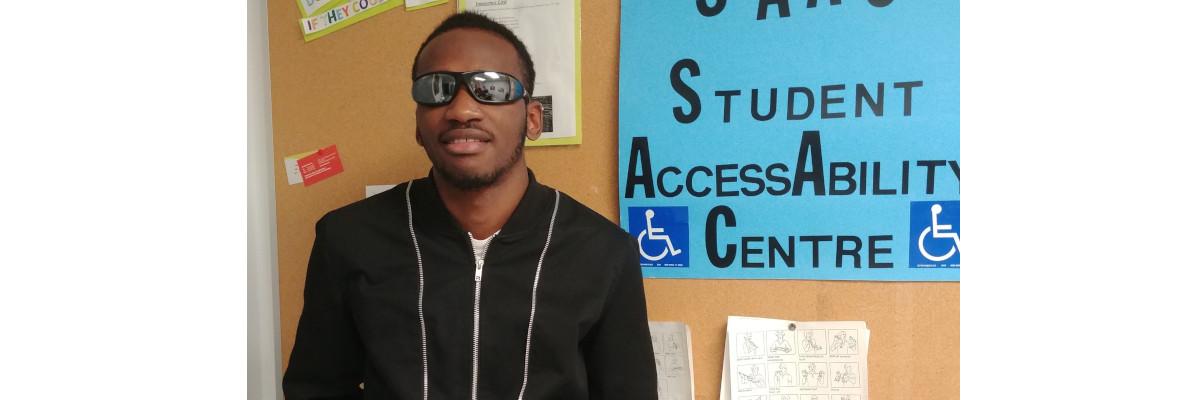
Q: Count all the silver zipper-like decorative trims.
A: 2